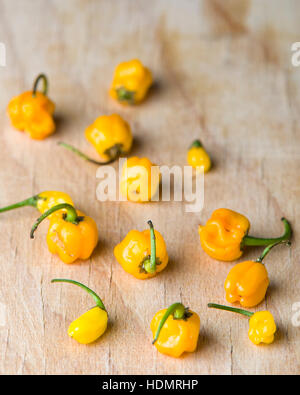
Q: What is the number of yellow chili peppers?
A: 13